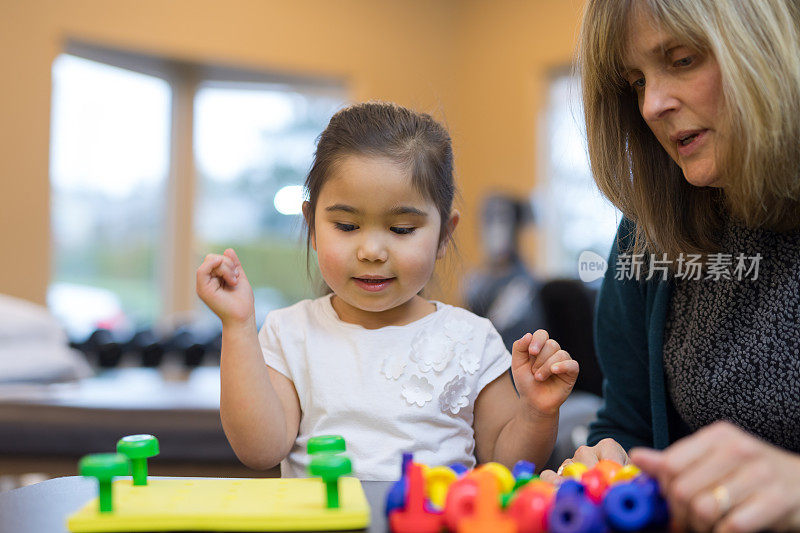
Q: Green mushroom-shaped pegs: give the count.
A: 4